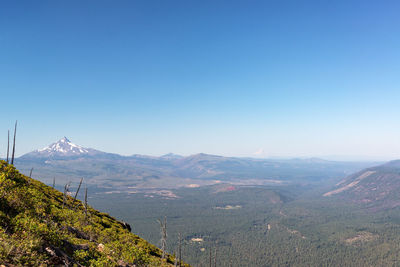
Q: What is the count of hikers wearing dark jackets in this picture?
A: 0